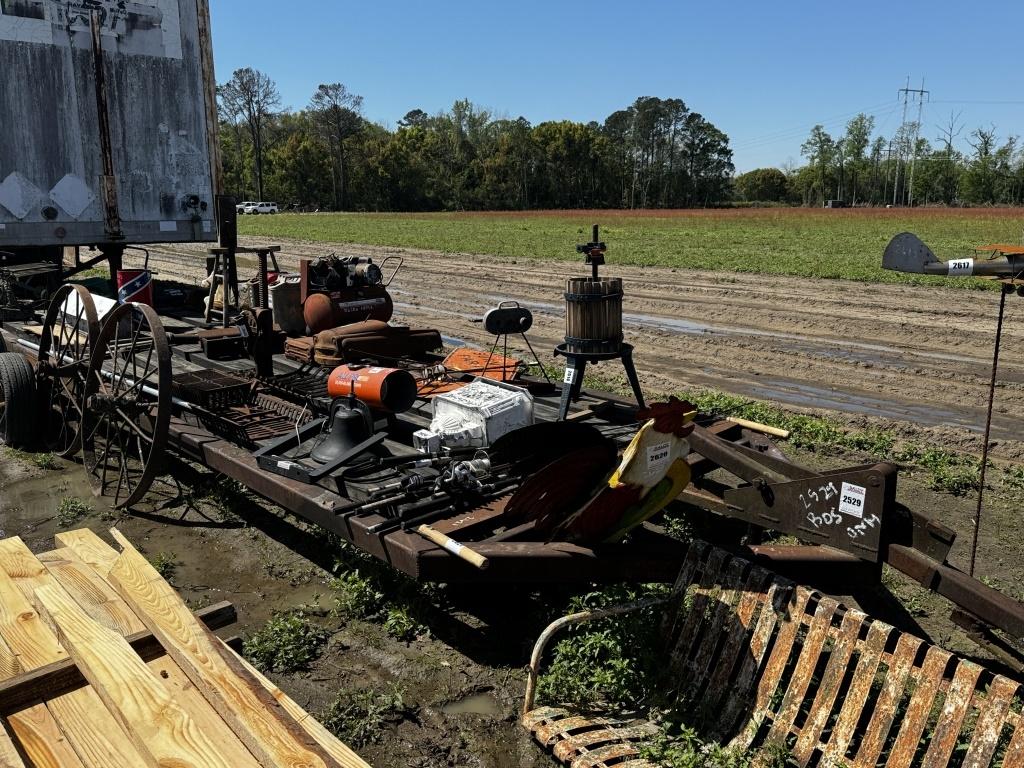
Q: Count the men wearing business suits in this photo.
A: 0